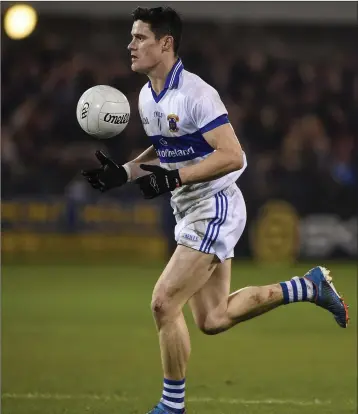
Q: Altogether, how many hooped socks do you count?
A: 2